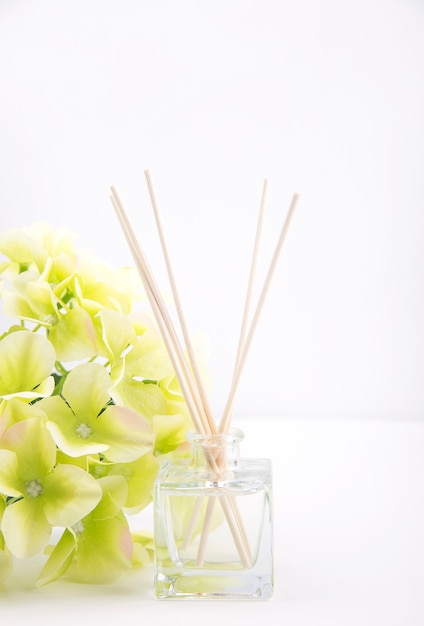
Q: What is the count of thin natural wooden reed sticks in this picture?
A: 5